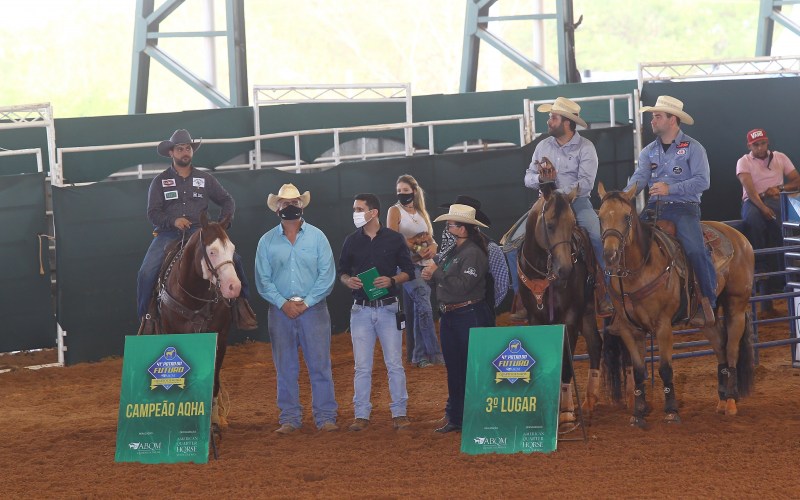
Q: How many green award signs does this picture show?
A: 2